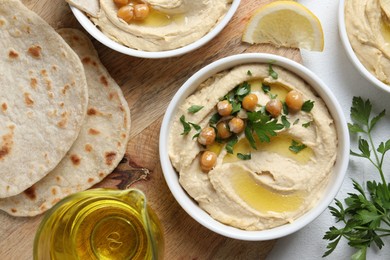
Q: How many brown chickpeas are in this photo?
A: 11